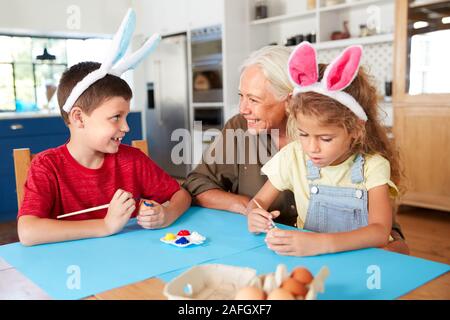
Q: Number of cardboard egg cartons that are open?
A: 1